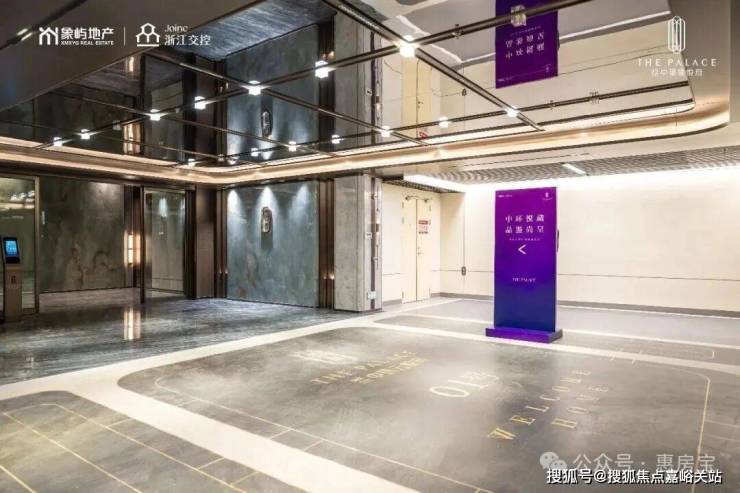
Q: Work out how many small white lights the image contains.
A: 14